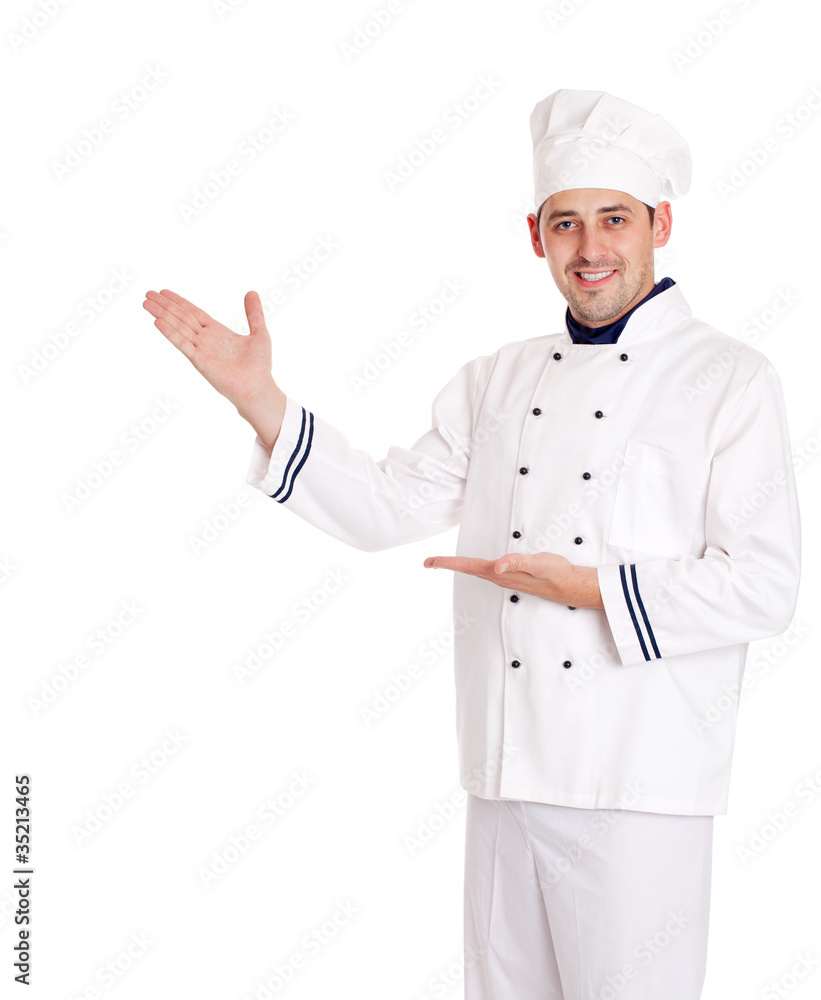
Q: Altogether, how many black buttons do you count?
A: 12